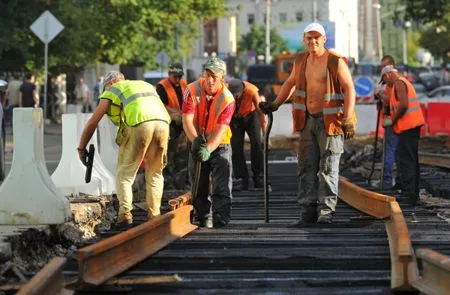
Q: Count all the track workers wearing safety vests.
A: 7